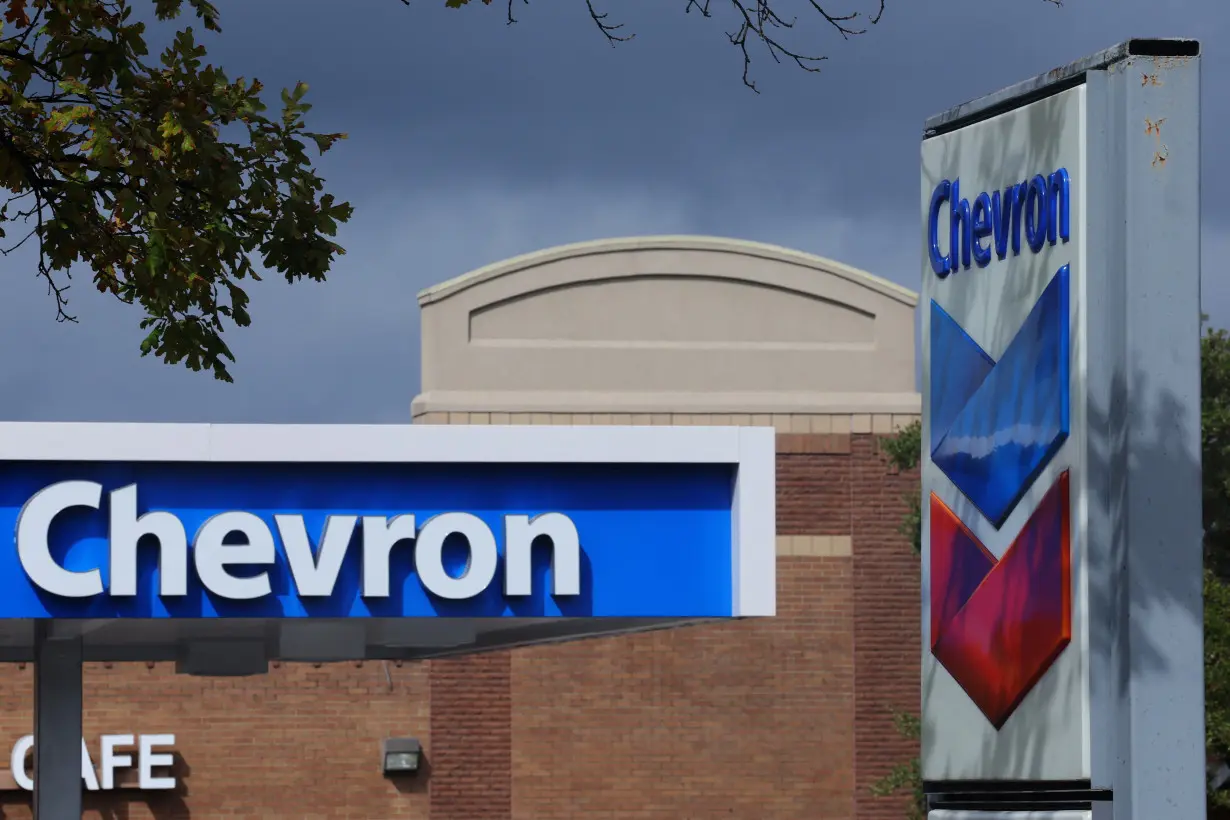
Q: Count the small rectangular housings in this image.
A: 1